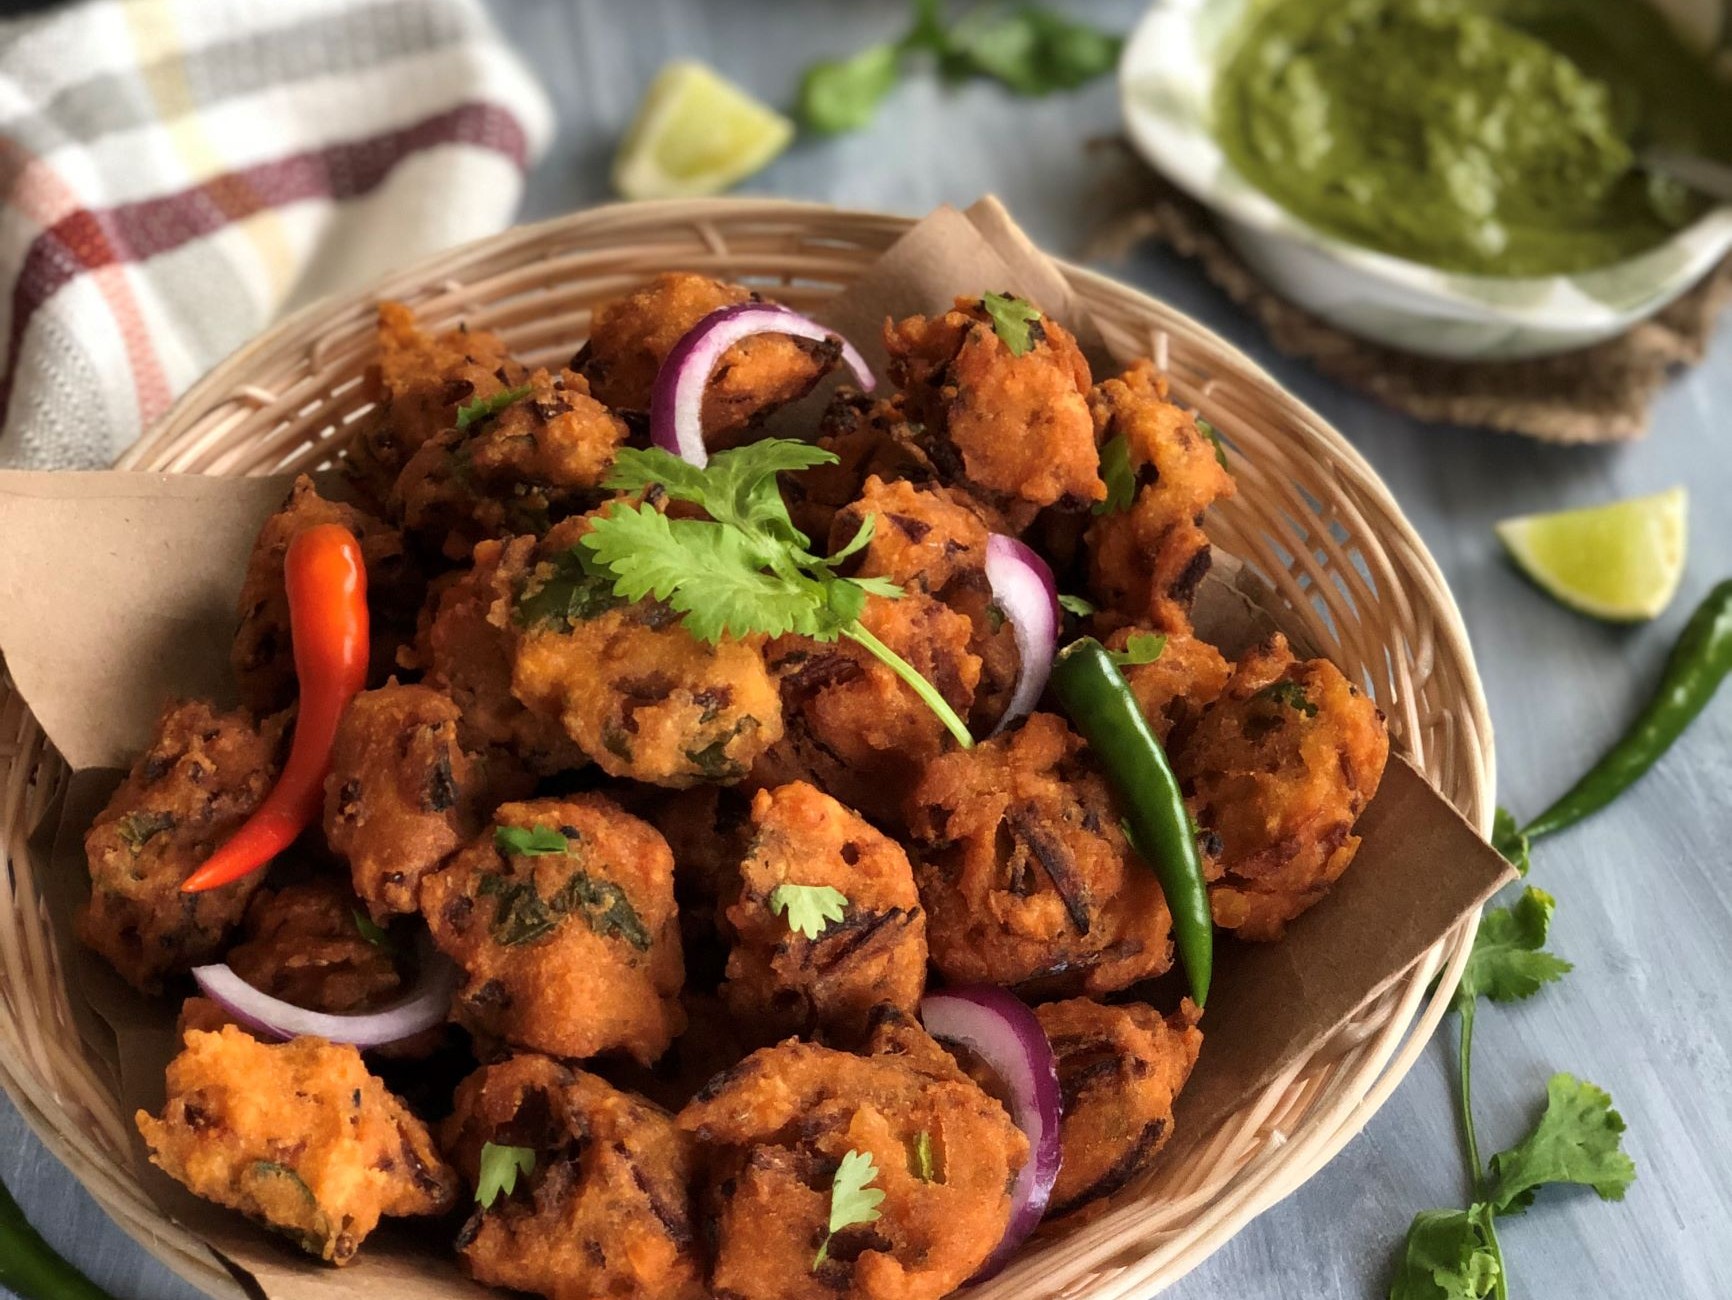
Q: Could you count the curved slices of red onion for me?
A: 4